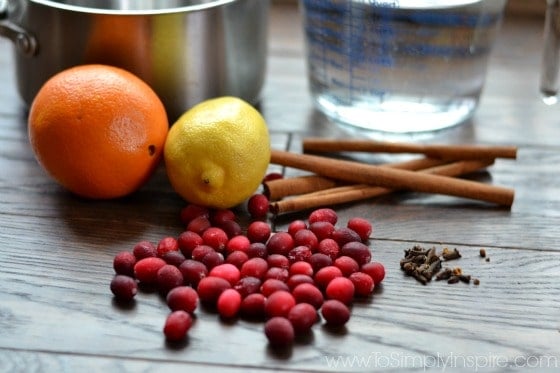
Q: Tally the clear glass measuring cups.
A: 1